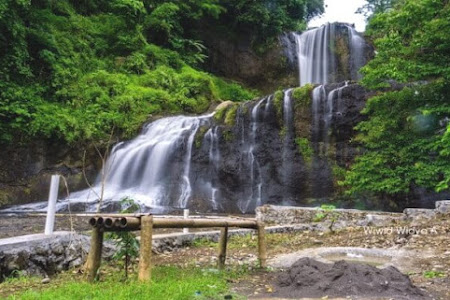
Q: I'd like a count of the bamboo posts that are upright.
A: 4